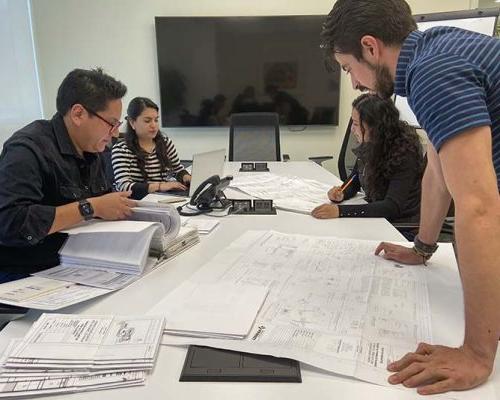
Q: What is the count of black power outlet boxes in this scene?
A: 3